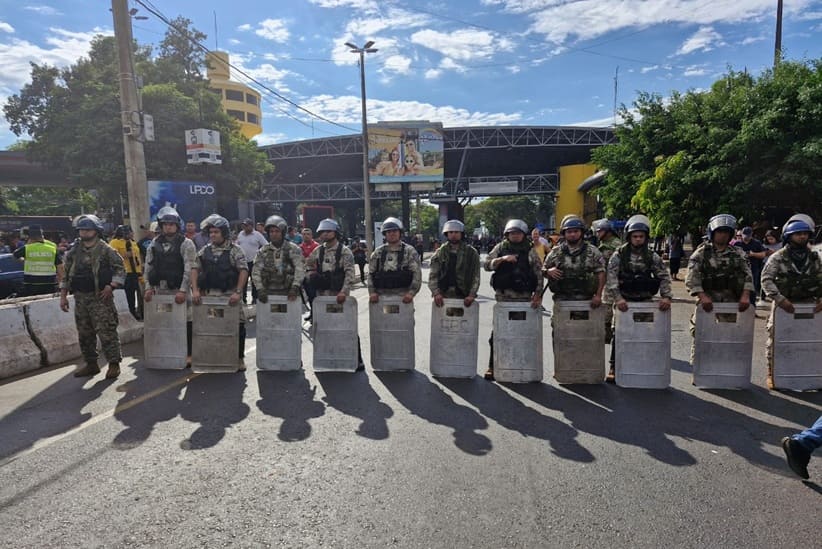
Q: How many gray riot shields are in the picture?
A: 11